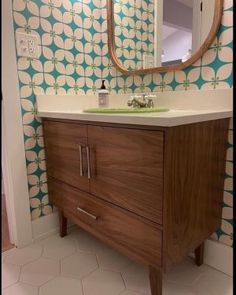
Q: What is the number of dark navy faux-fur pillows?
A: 0